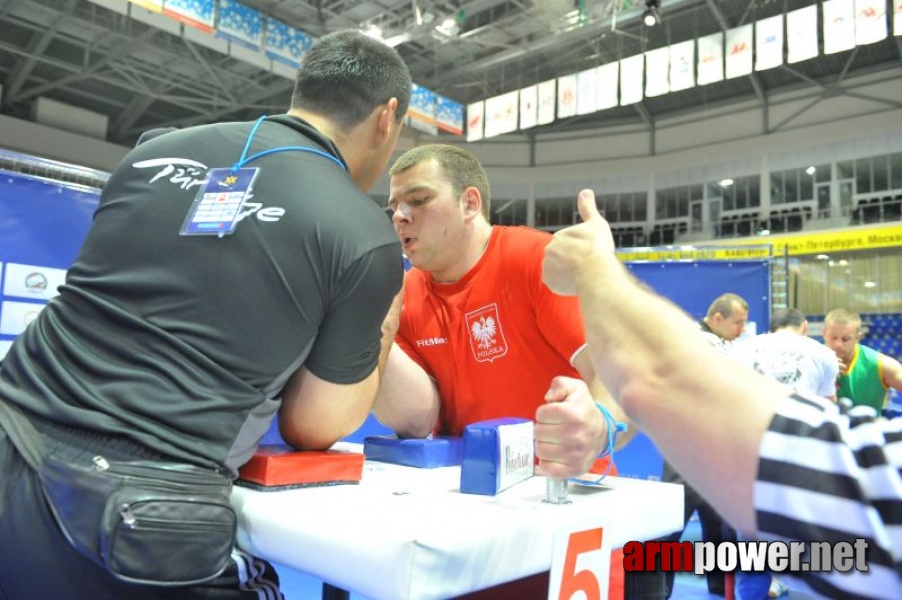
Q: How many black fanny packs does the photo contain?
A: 1